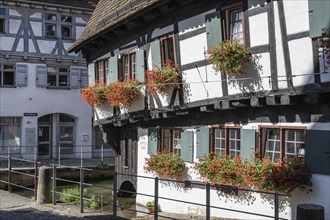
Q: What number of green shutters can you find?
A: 11